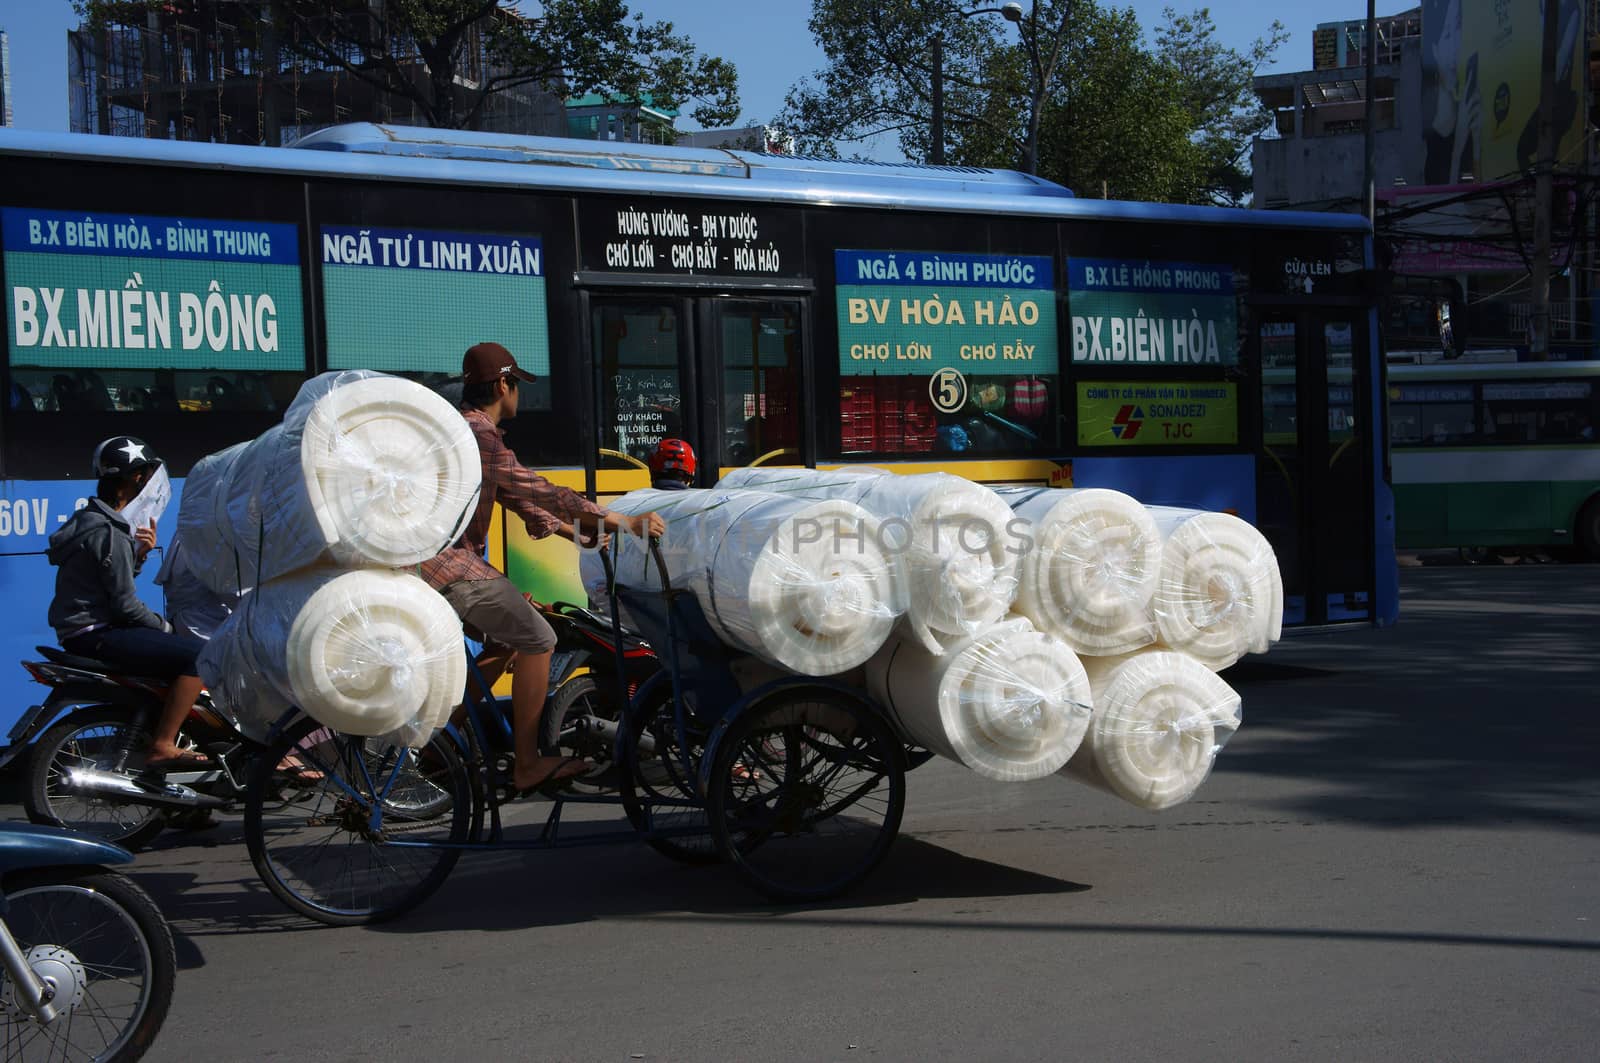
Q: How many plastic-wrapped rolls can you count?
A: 8